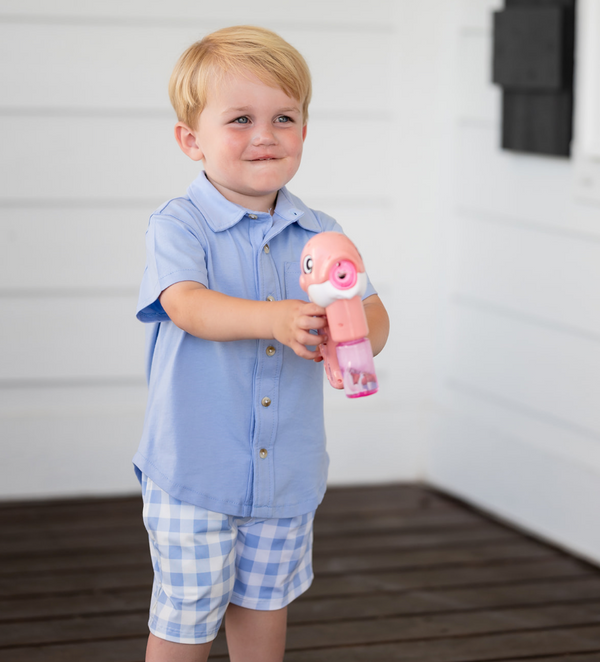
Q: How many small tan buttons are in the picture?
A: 6